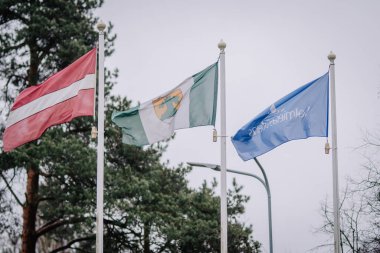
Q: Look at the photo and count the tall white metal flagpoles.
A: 3